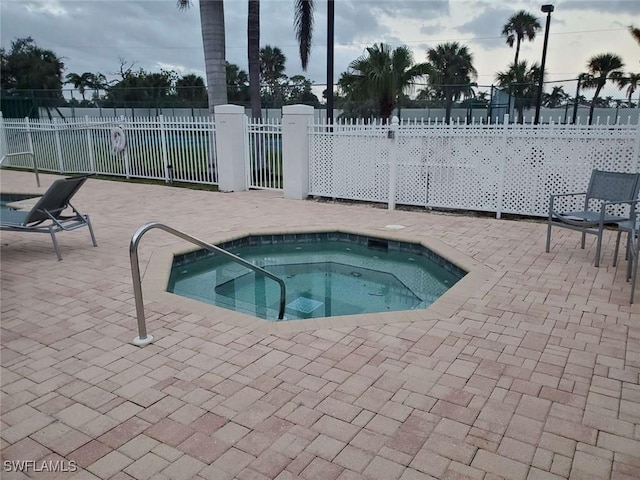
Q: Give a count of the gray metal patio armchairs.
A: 2